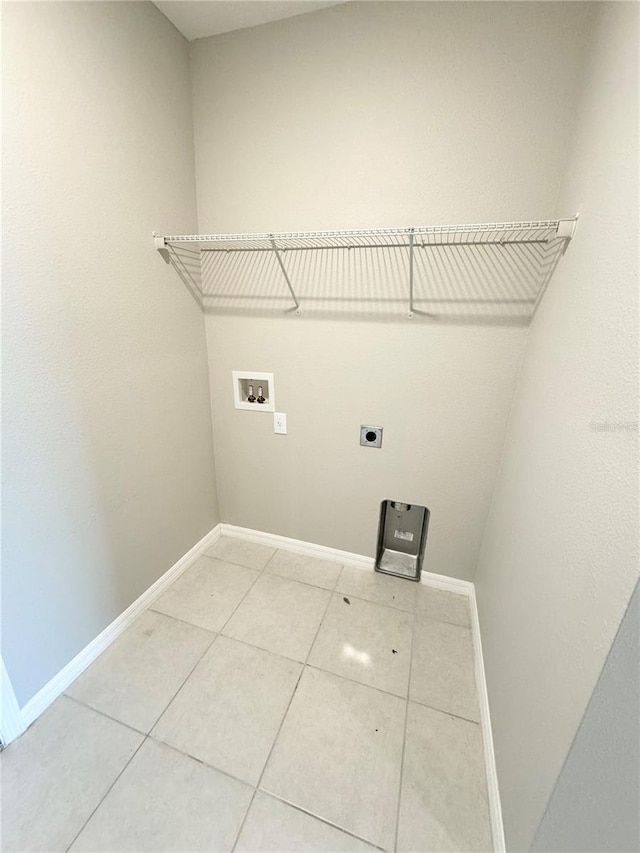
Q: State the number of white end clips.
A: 2